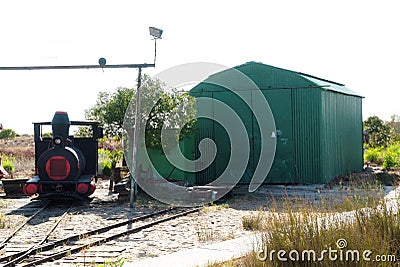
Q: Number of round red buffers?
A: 2